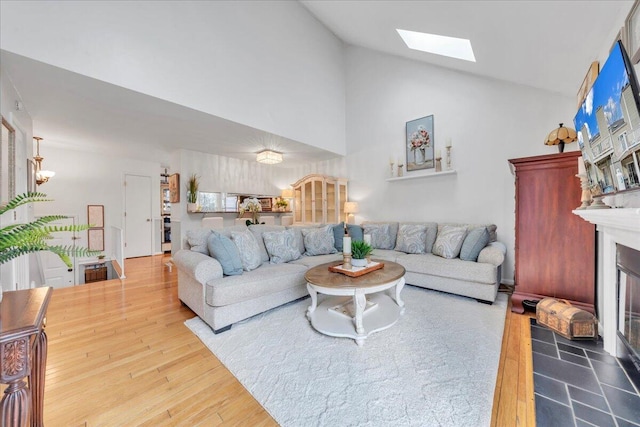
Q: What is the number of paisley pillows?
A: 6